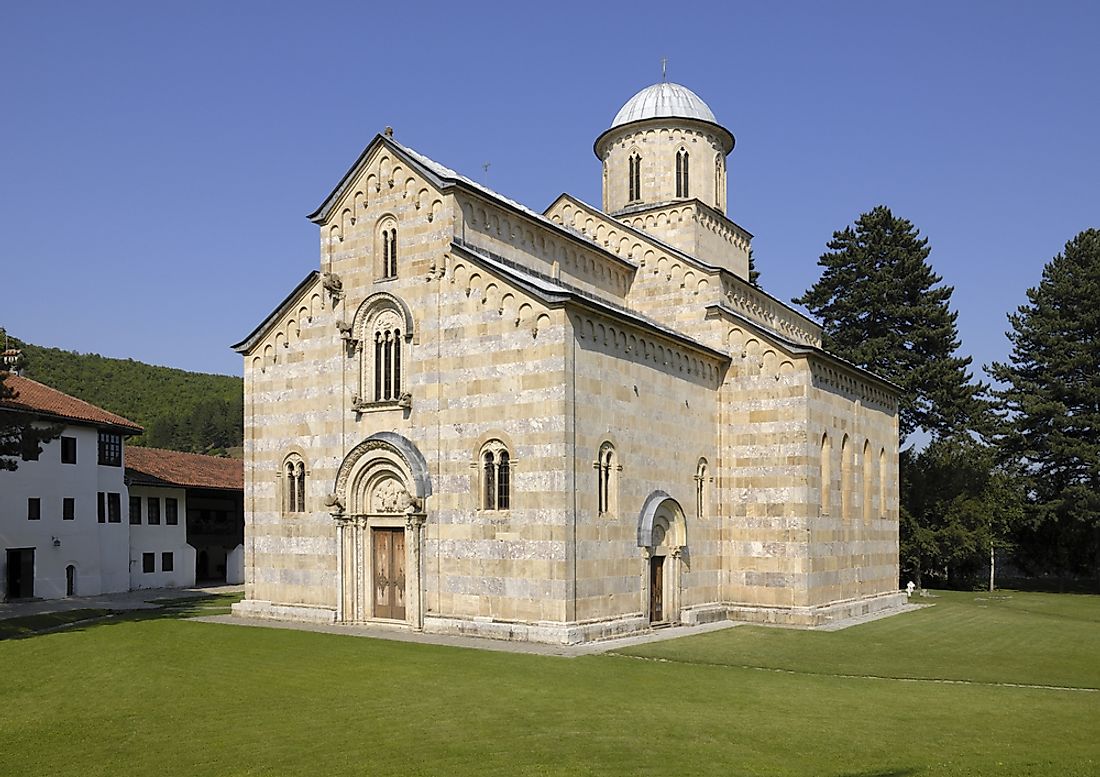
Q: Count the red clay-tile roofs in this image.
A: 2